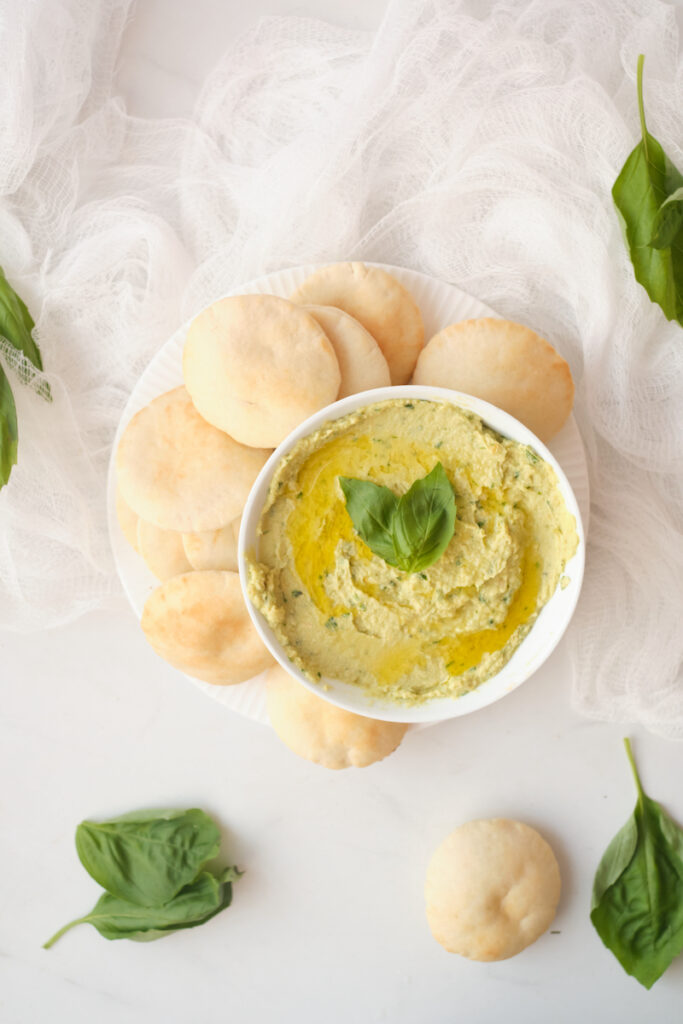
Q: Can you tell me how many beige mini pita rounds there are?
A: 11